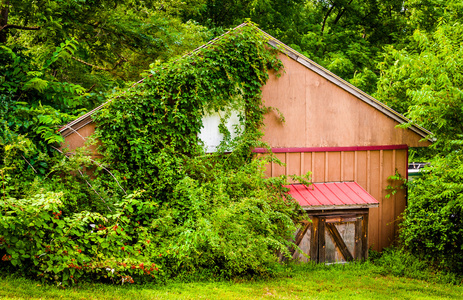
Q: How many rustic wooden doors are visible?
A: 2